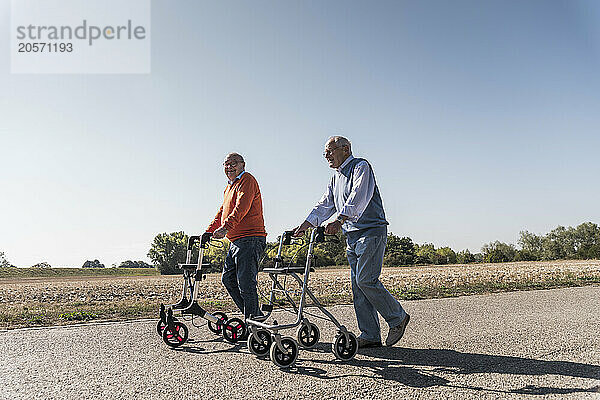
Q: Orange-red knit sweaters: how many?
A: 1